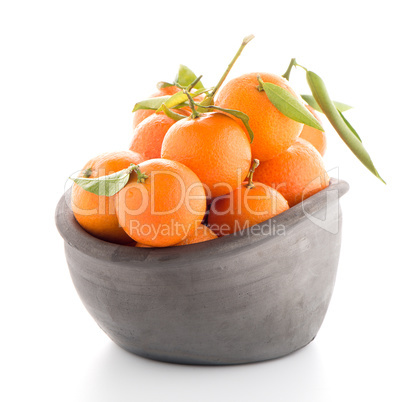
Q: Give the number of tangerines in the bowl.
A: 10